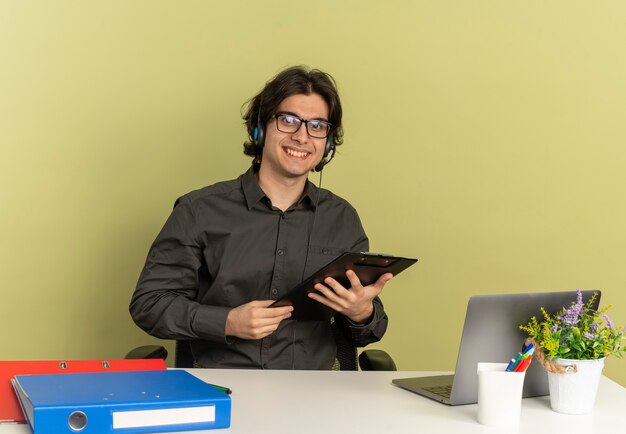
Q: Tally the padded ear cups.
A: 2